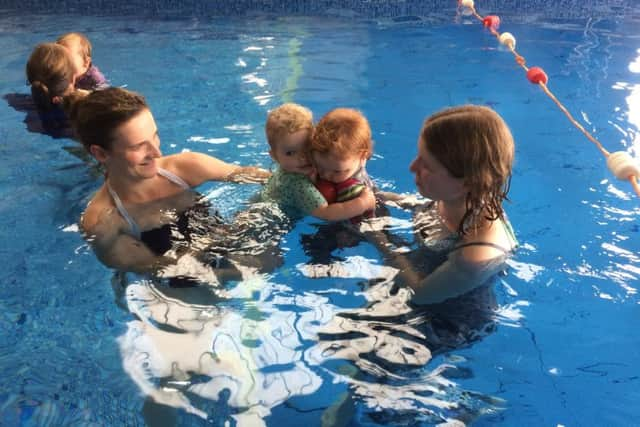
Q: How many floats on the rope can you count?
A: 5